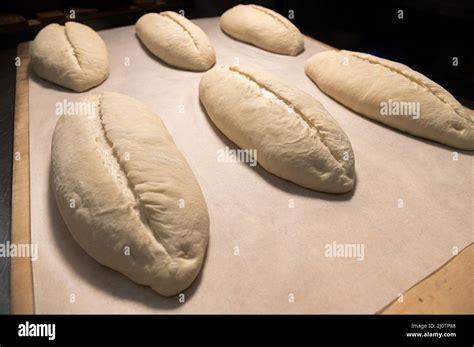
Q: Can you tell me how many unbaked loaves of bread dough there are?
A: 6